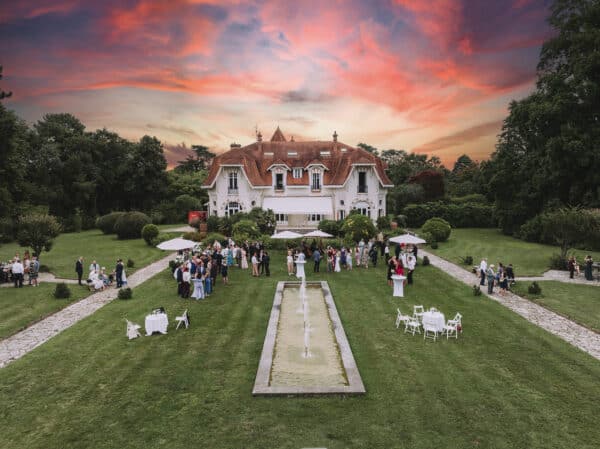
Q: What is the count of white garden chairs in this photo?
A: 8